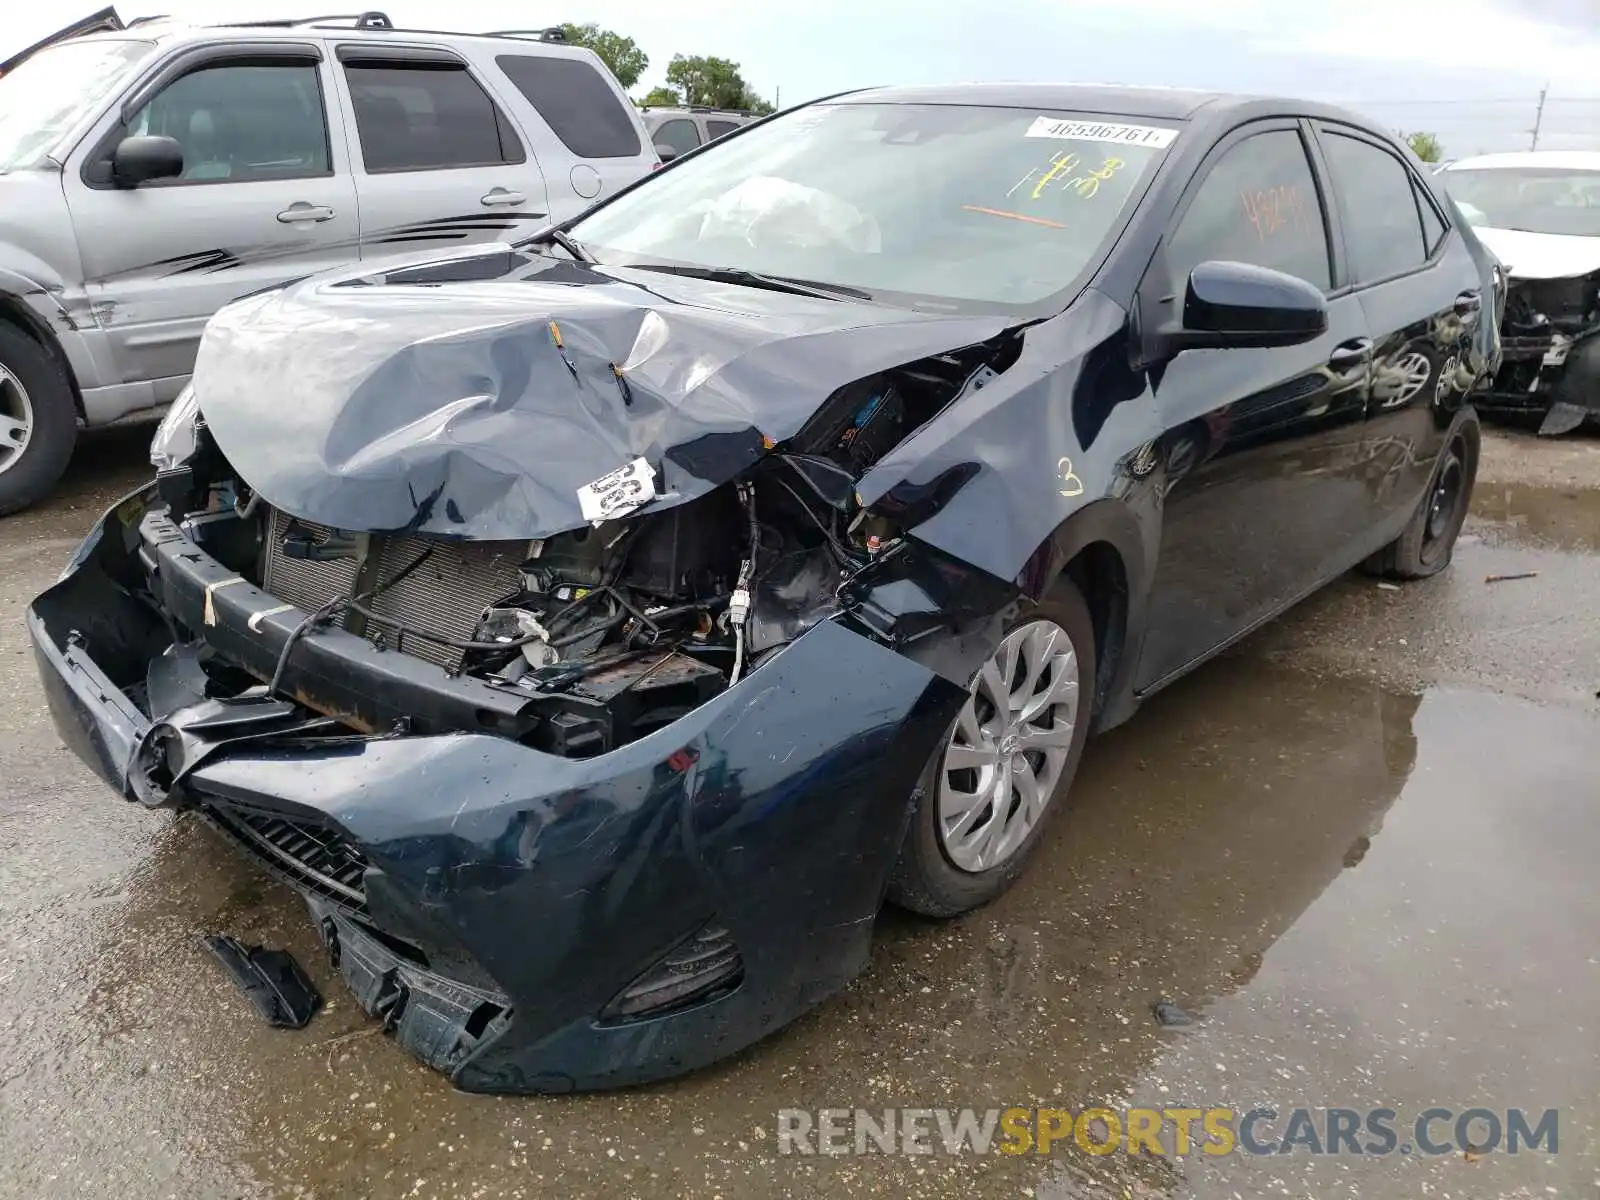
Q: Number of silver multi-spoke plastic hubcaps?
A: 1